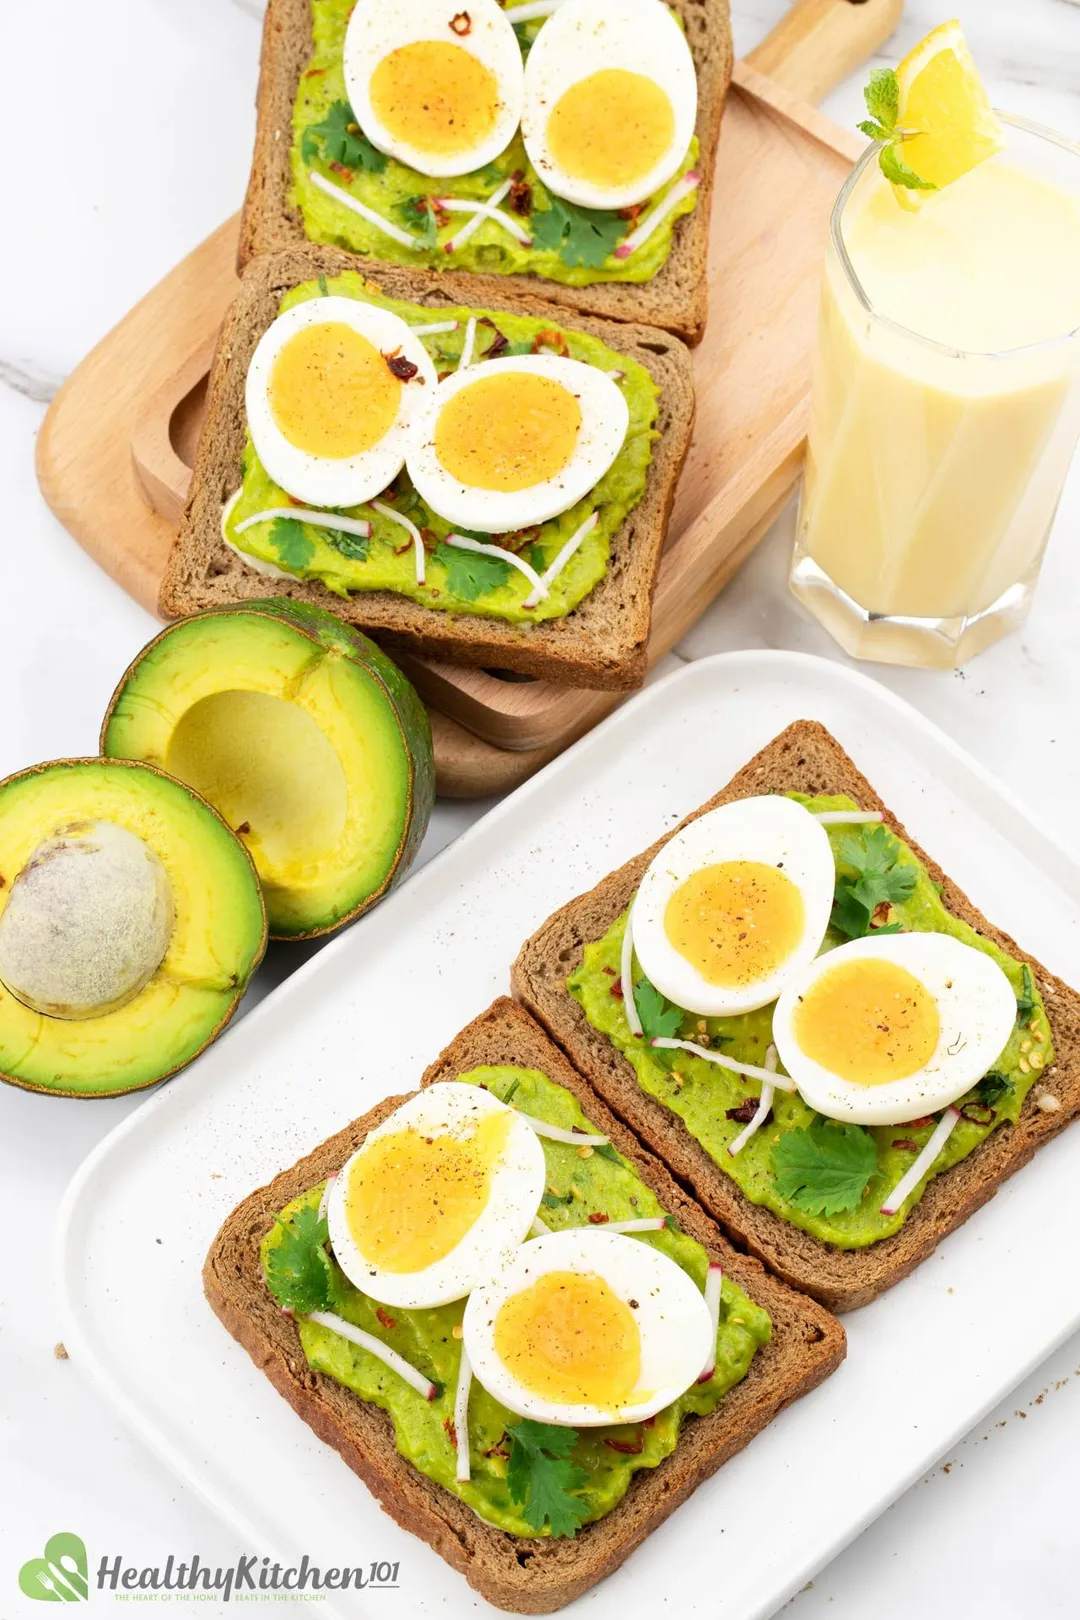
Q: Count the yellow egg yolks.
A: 8